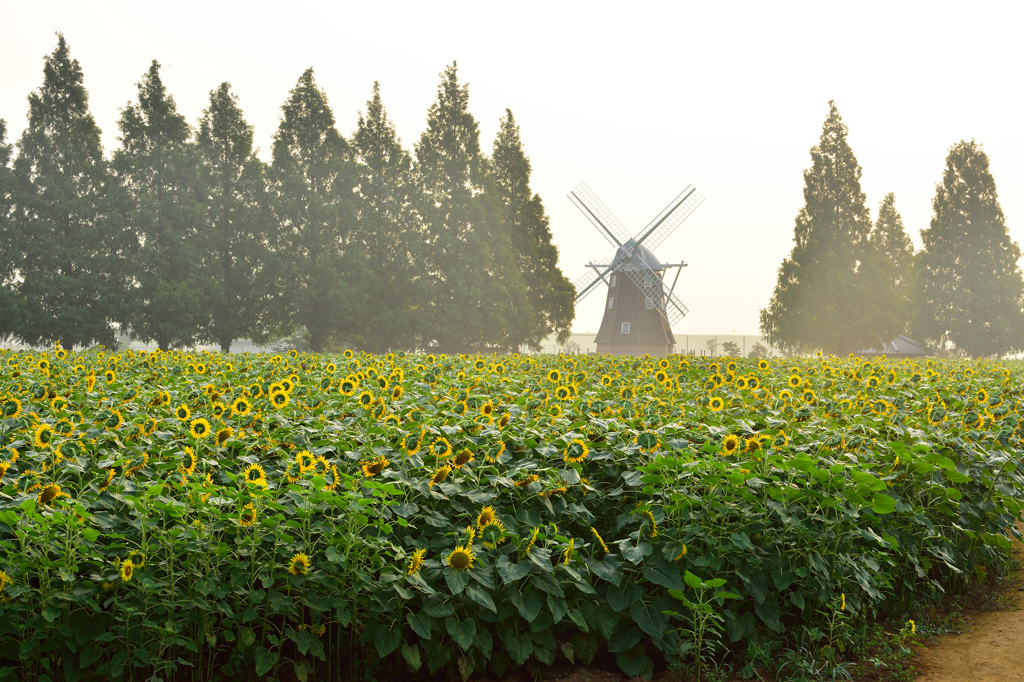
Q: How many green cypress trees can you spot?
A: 11